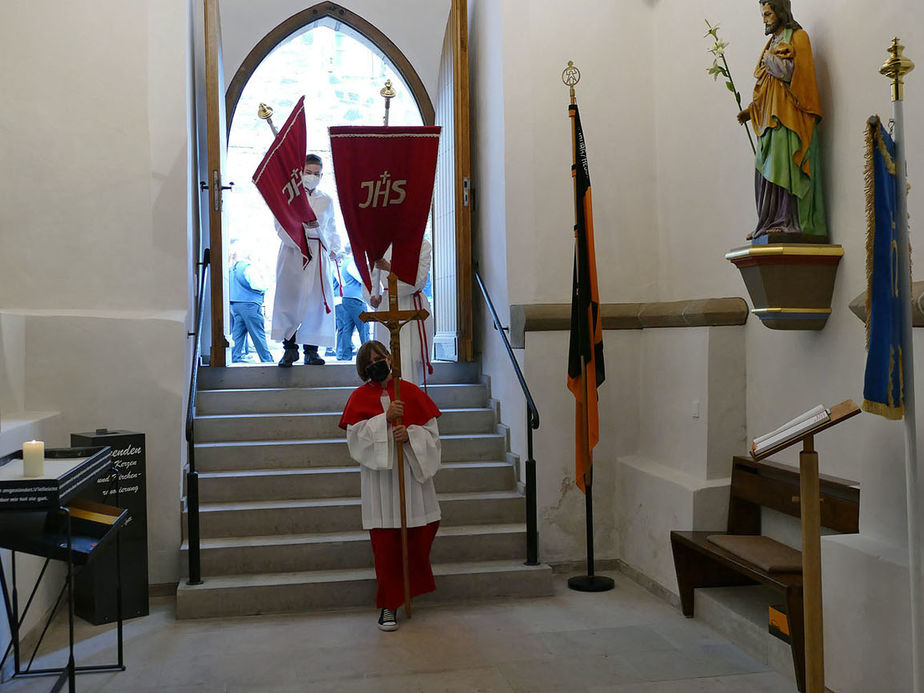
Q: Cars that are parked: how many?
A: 0